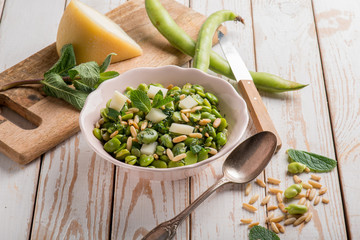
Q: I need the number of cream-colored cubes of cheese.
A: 6